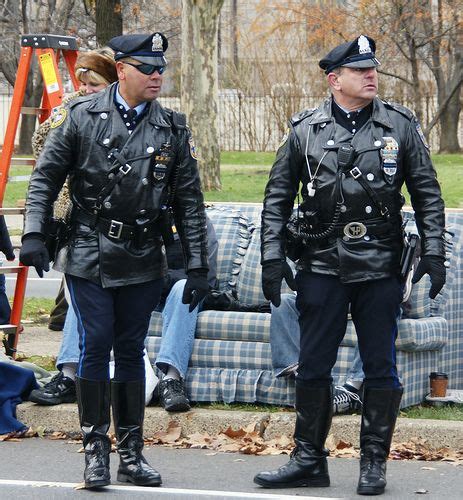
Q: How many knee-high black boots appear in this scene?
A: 4